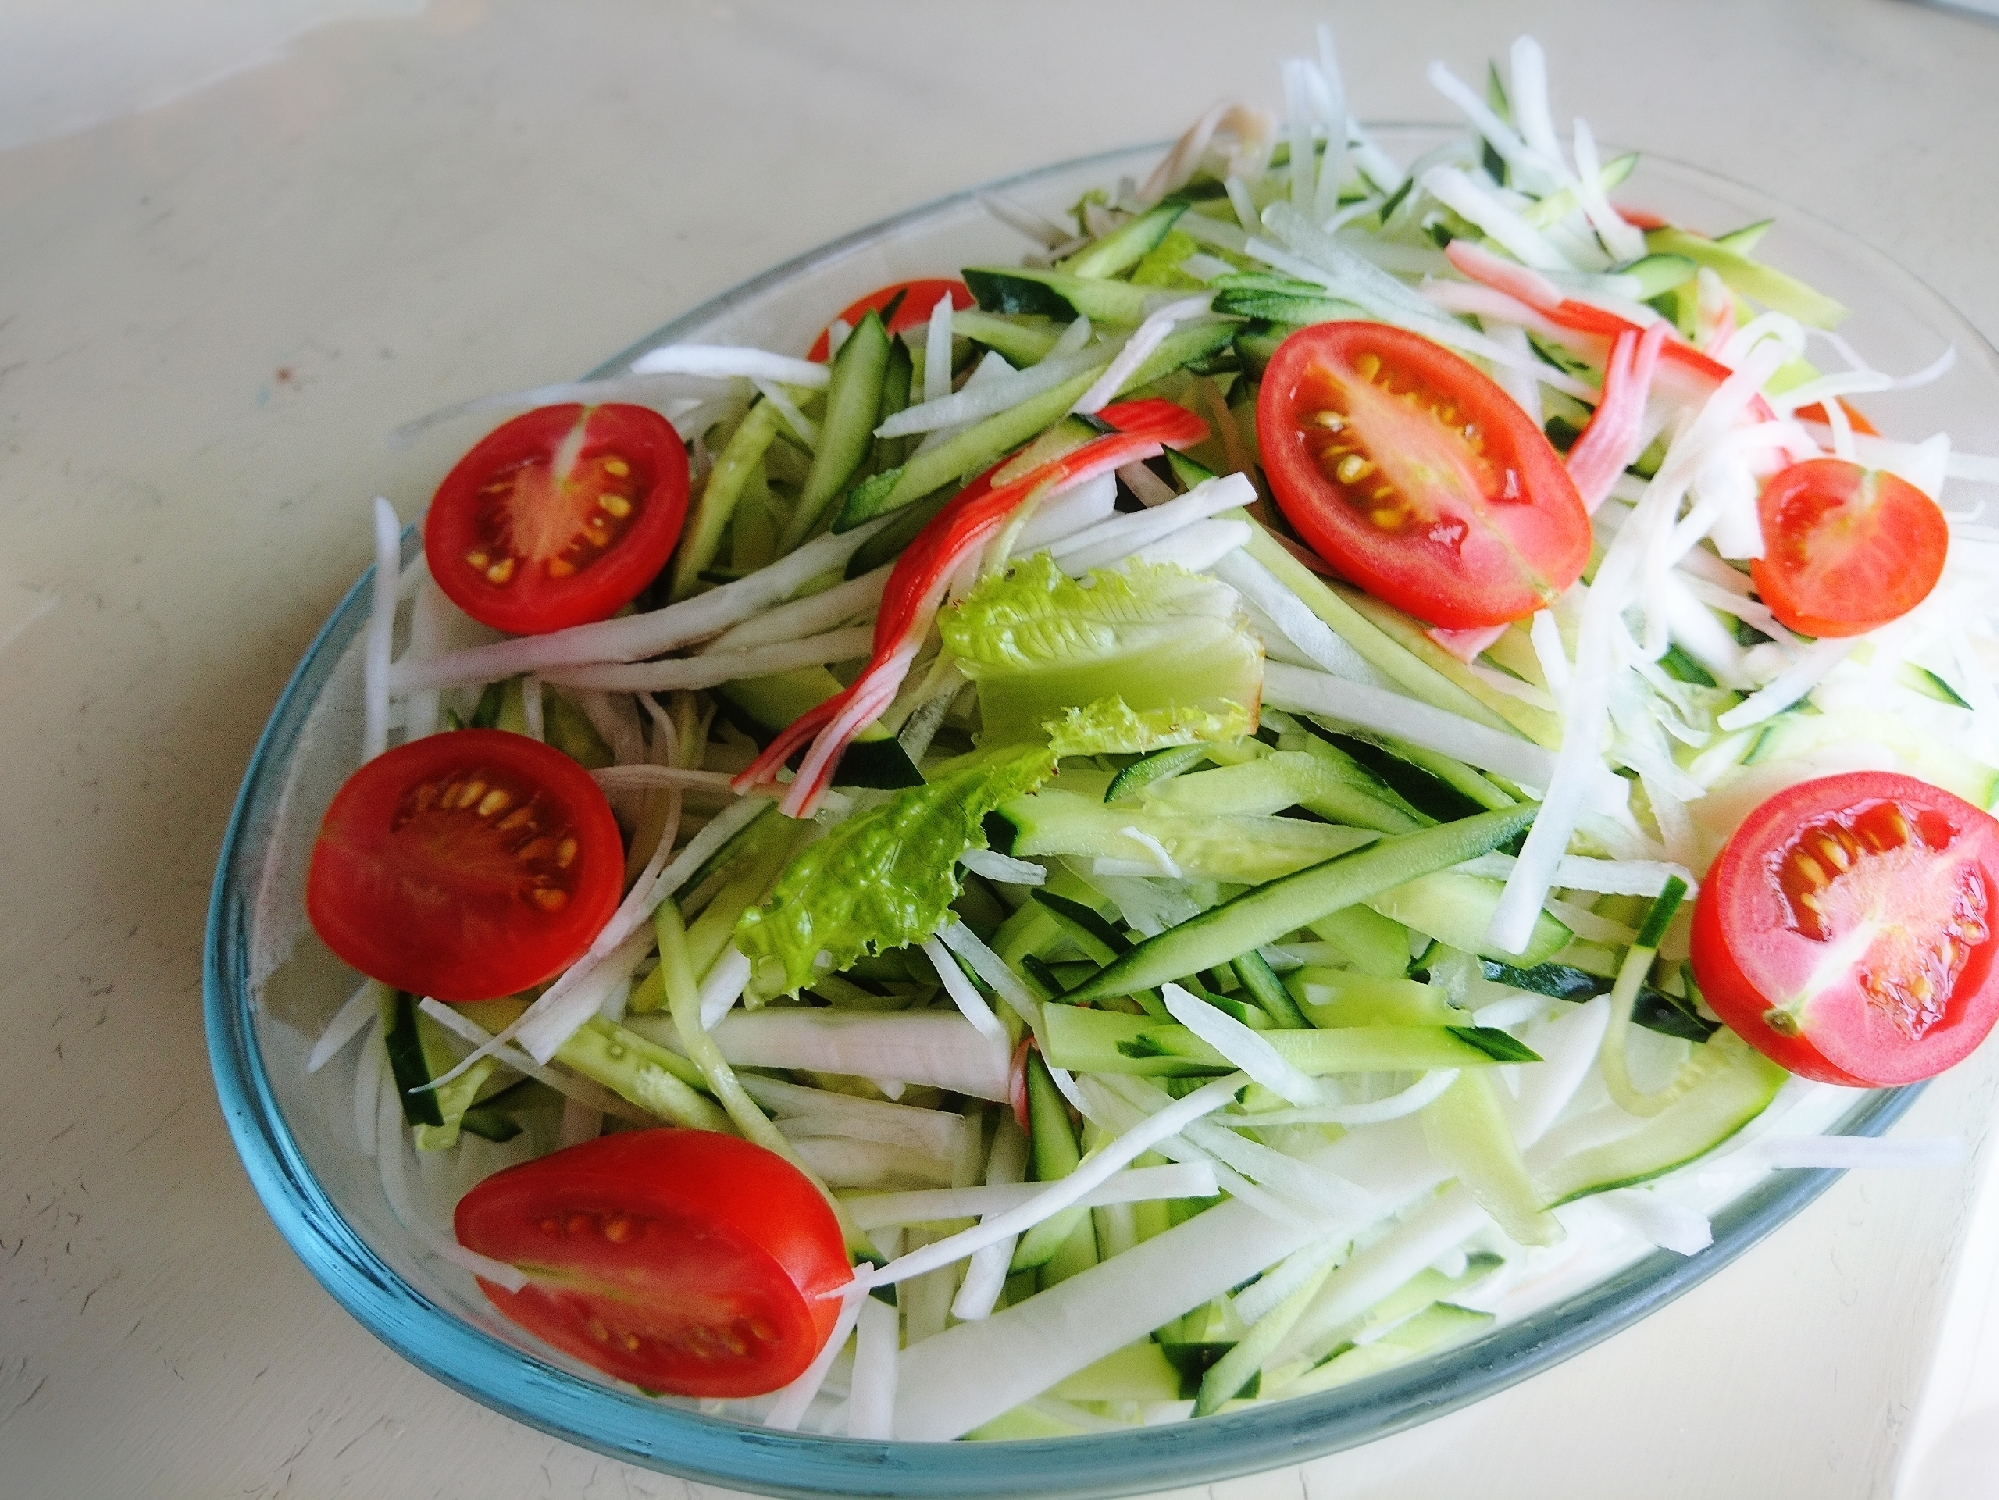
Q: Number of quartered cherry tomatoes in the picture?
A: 0